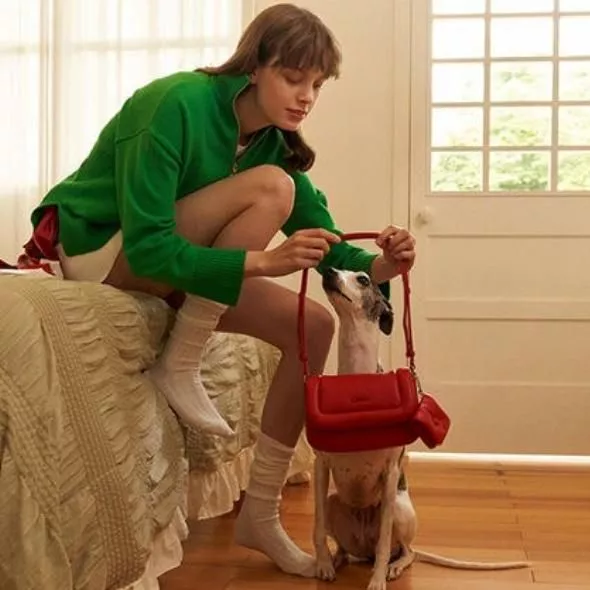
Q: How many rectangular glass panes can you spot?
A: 15